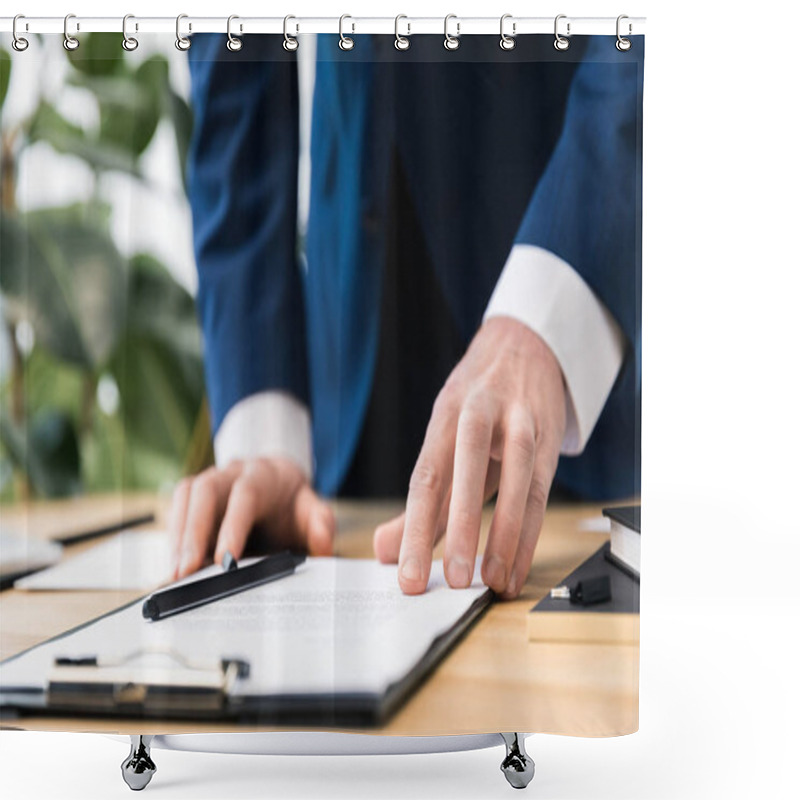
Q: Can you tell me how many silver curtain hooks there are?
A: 12